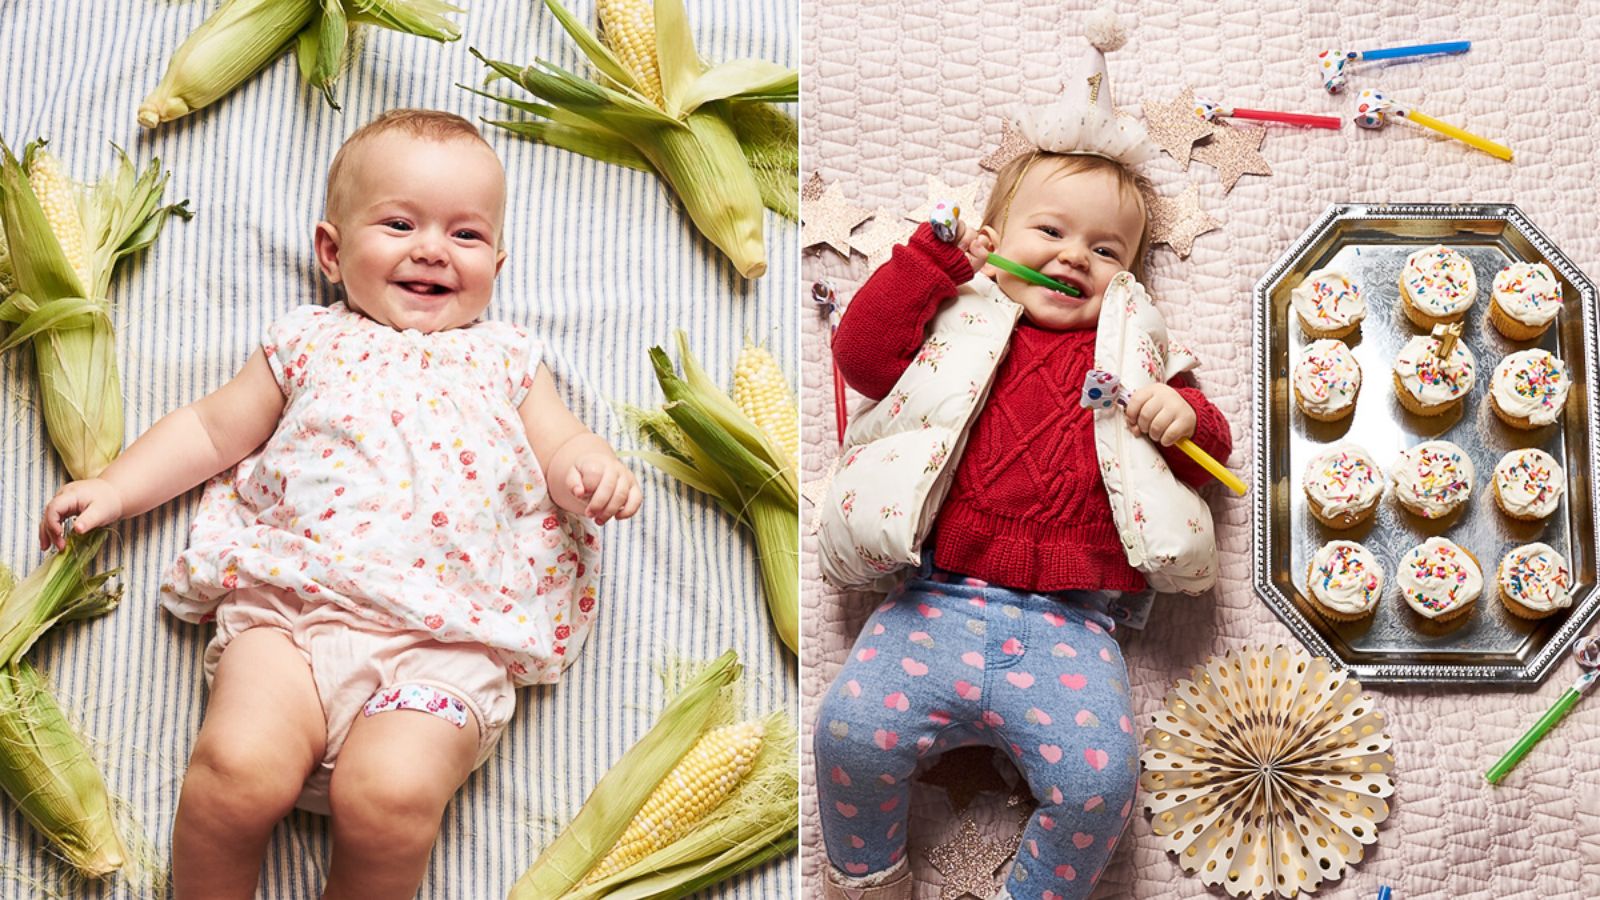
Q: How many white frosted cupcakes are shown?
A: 12